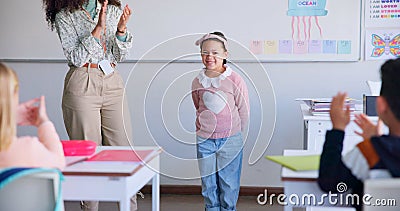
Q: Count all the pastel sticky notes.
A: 7